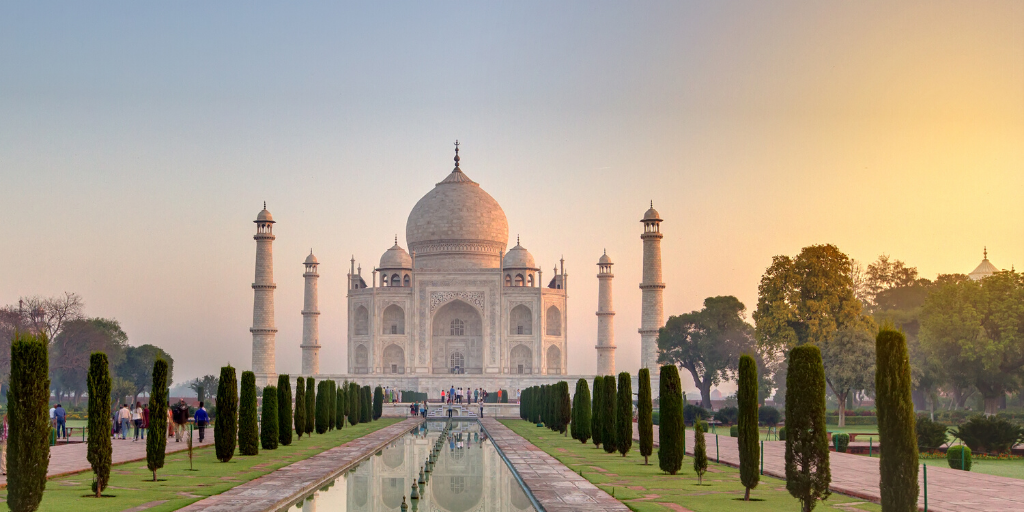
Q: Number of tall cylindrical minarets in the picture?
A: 4